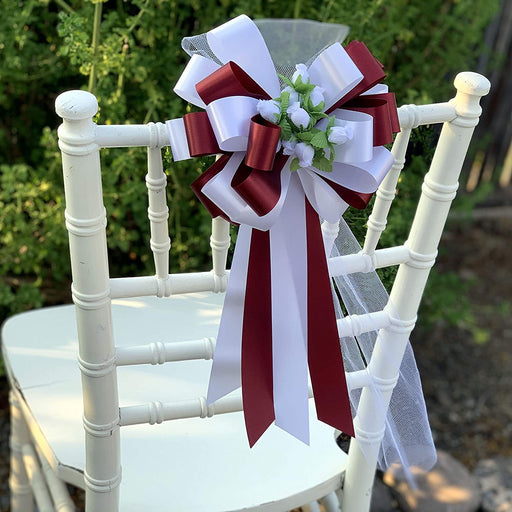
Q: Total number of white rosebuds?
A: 8